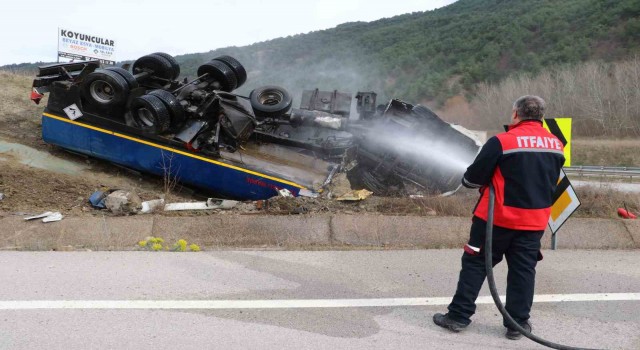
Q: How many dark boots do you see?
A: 2